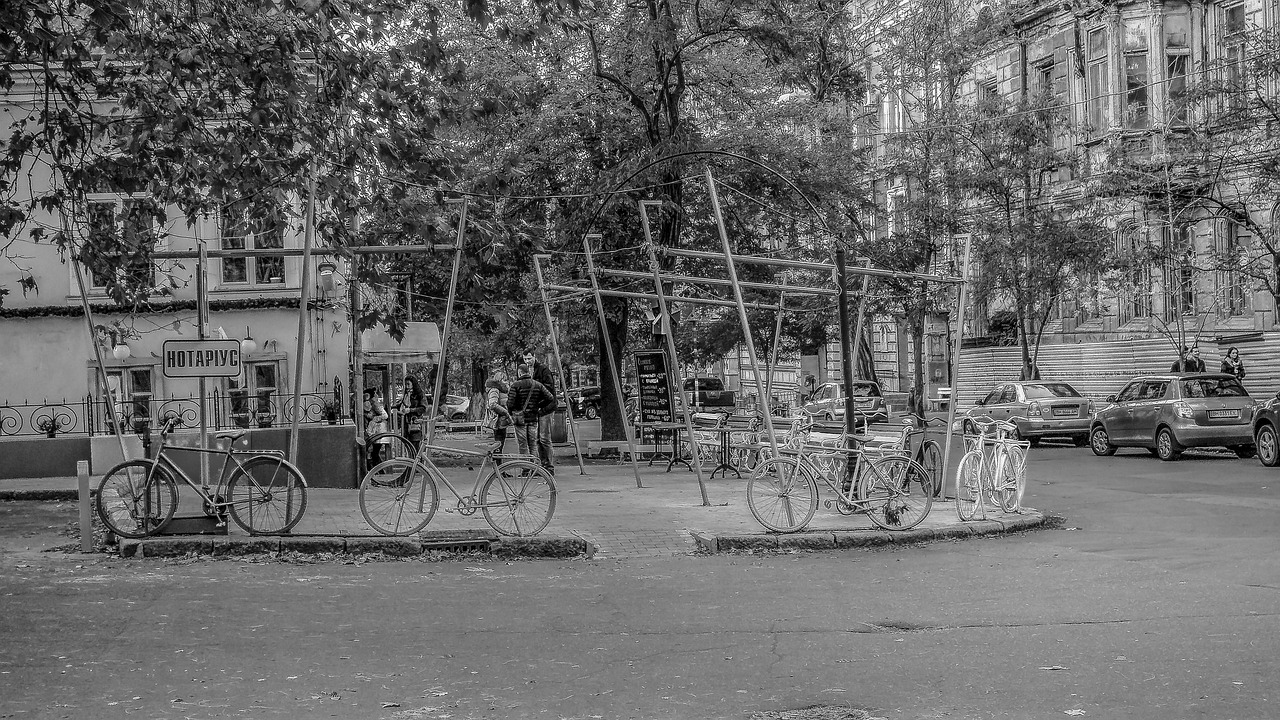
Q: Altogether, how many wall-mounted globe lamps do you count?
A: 2